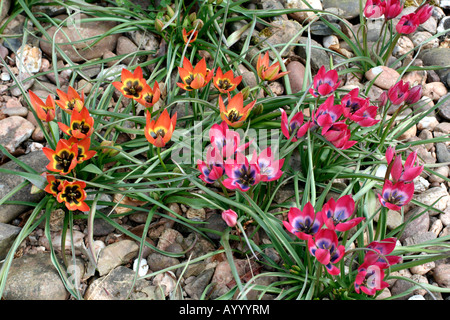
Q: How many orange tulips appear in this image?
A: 15